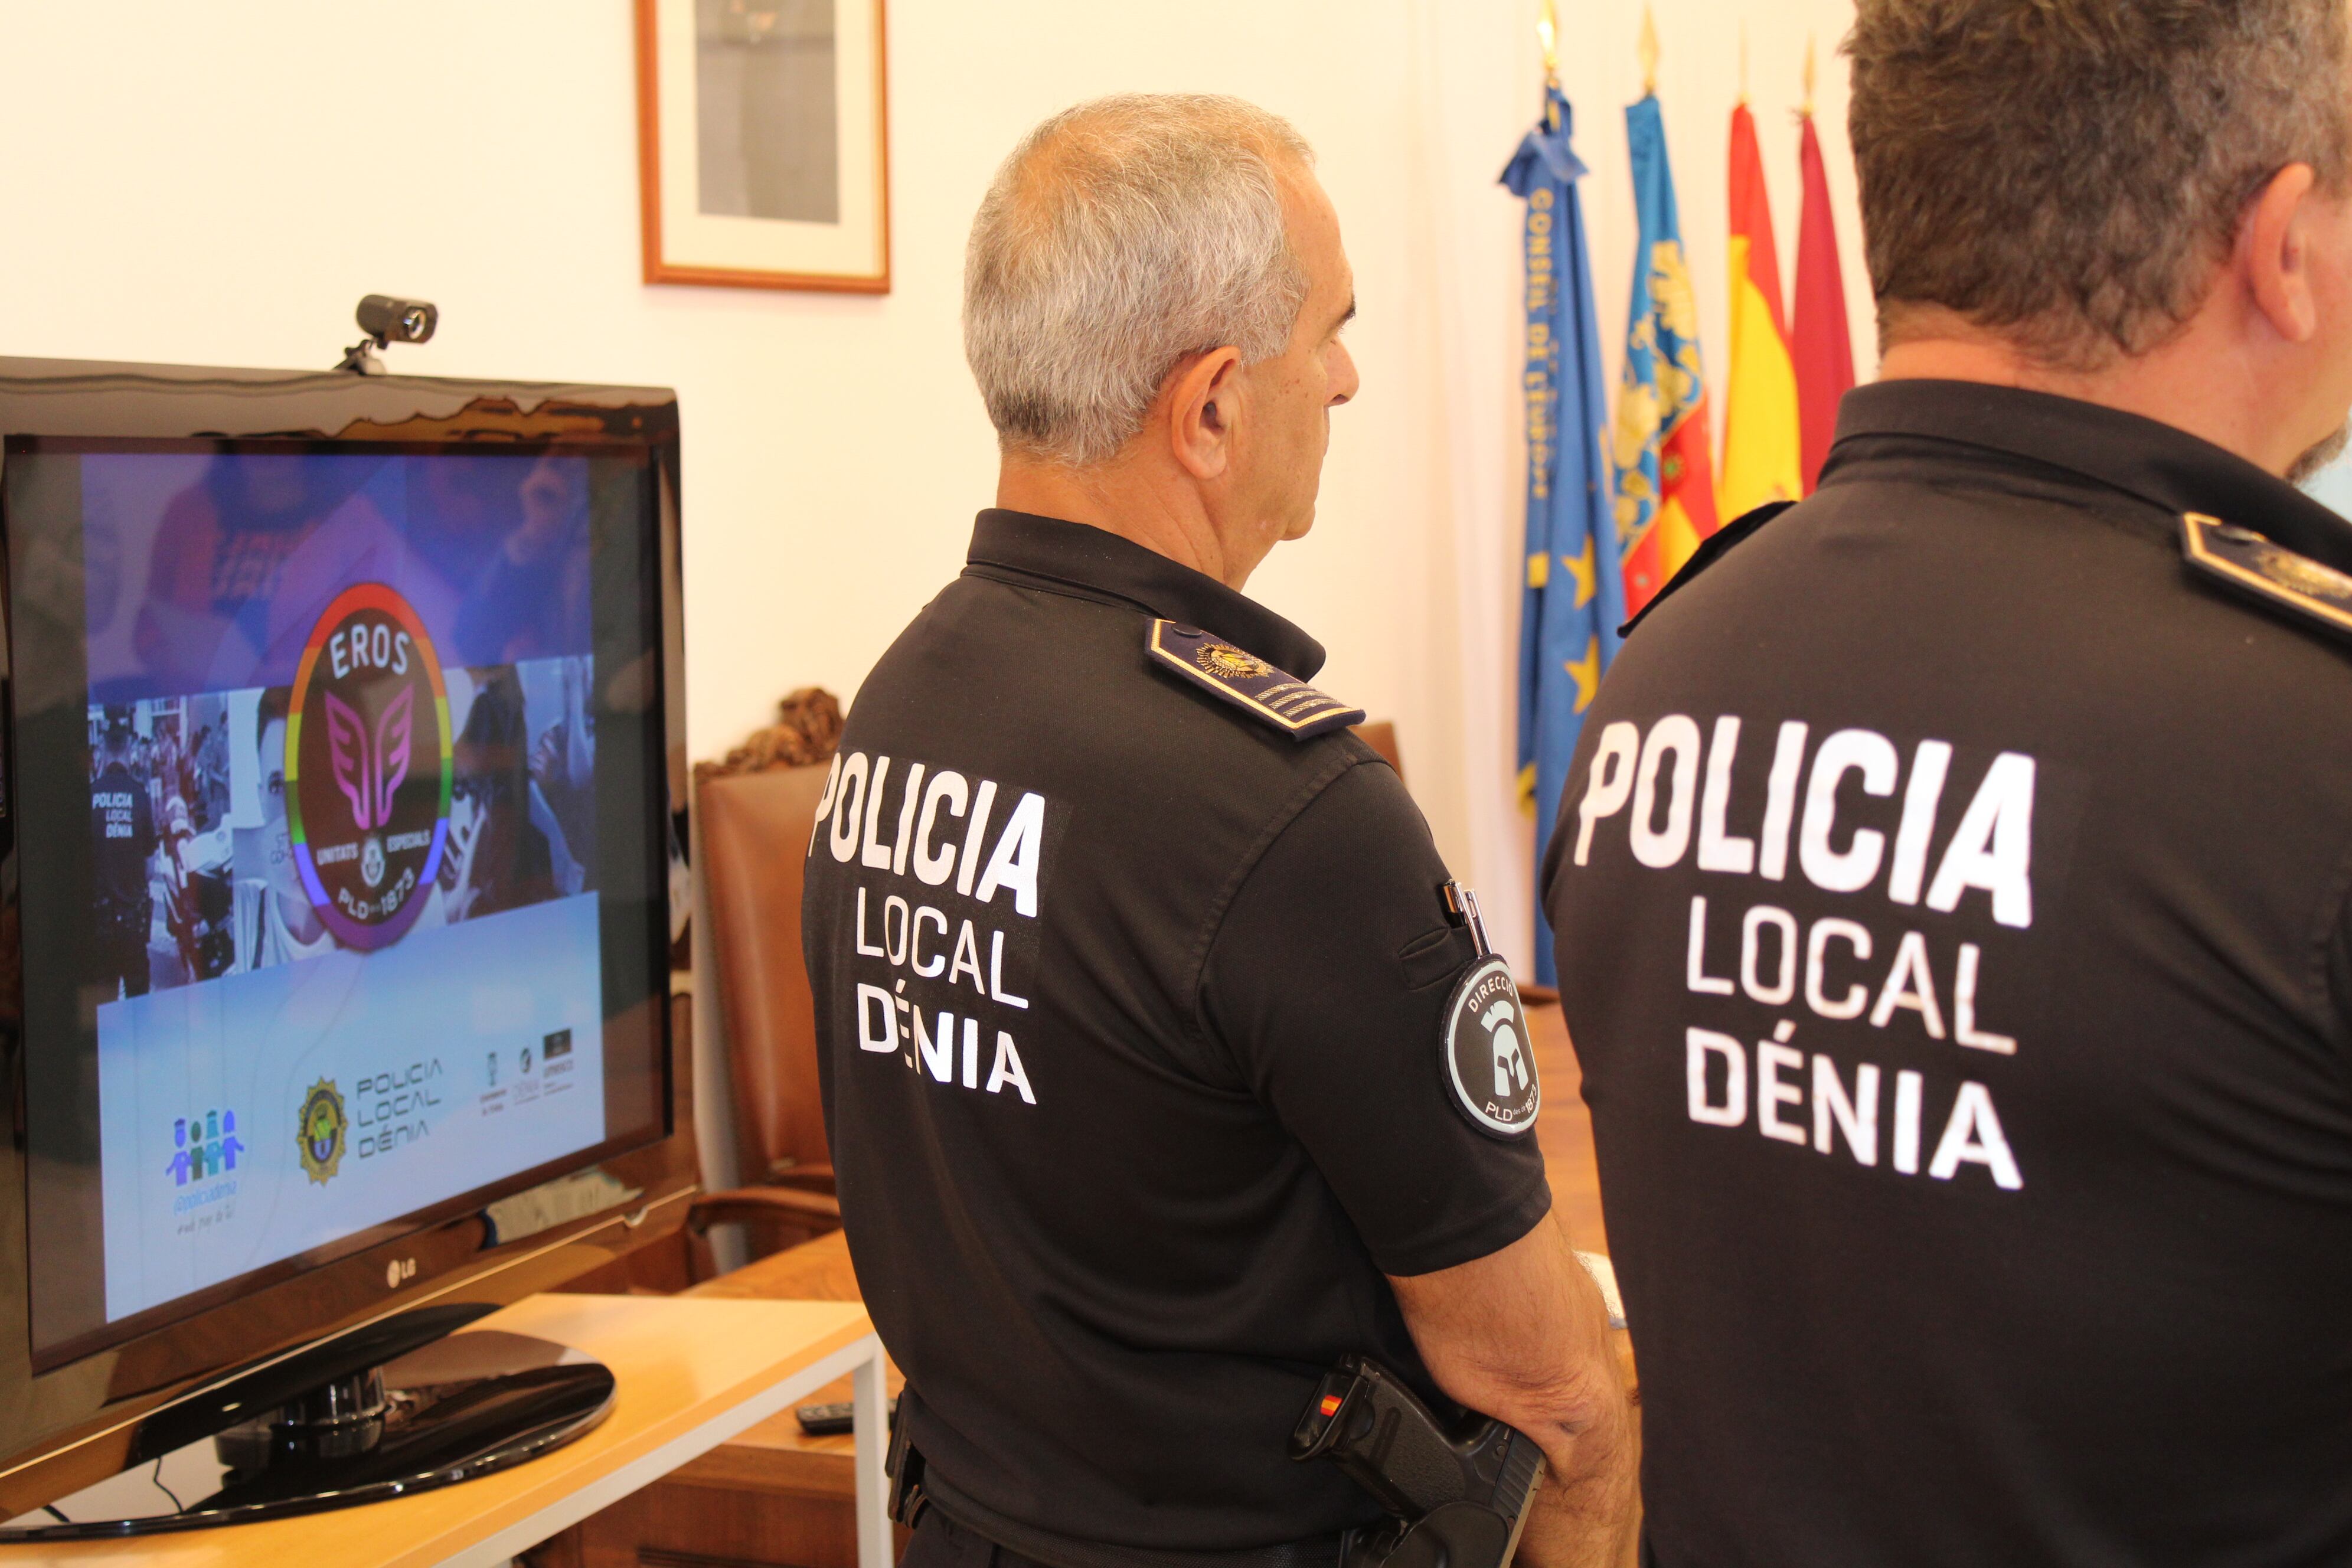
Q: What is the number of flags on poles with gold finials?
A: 4